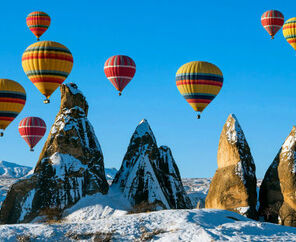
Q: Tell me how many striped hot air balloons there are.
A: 8